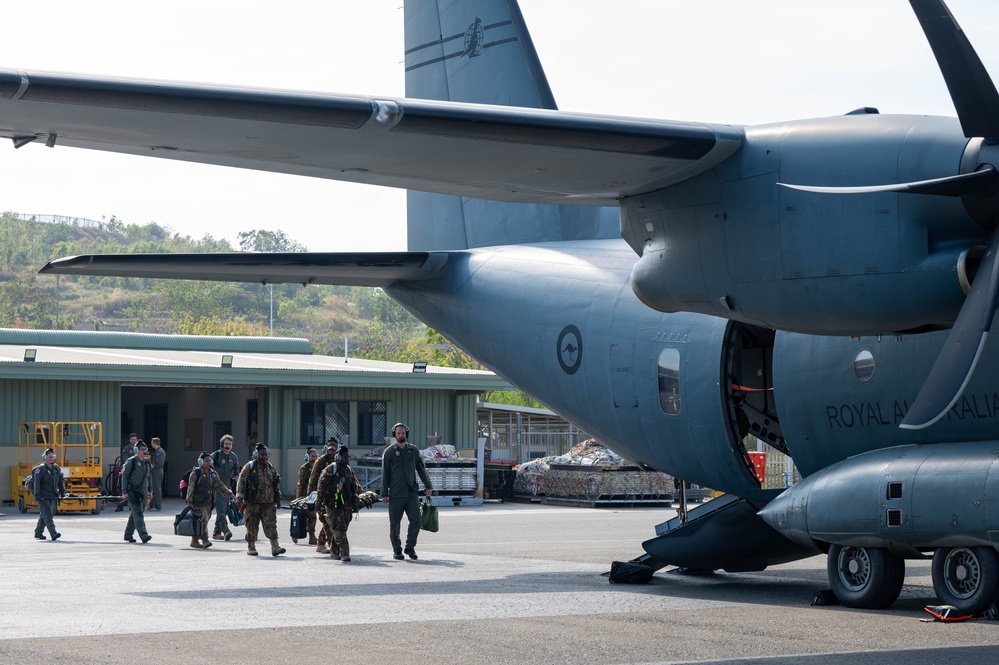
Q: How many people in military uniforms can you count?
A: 11